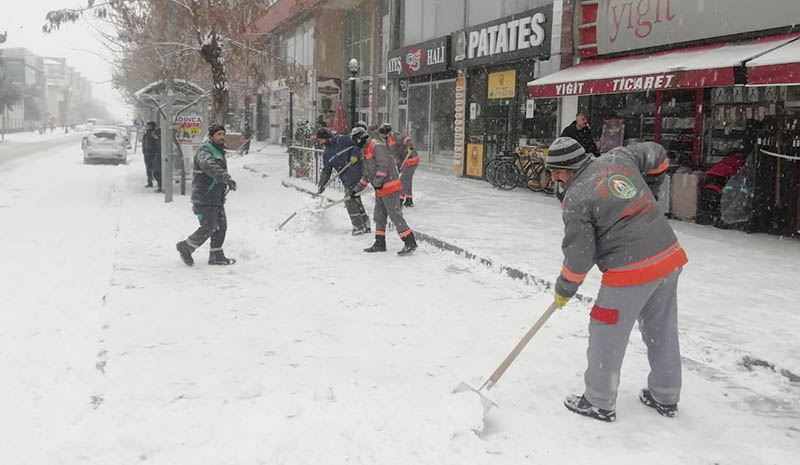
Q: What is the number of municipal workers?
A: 5